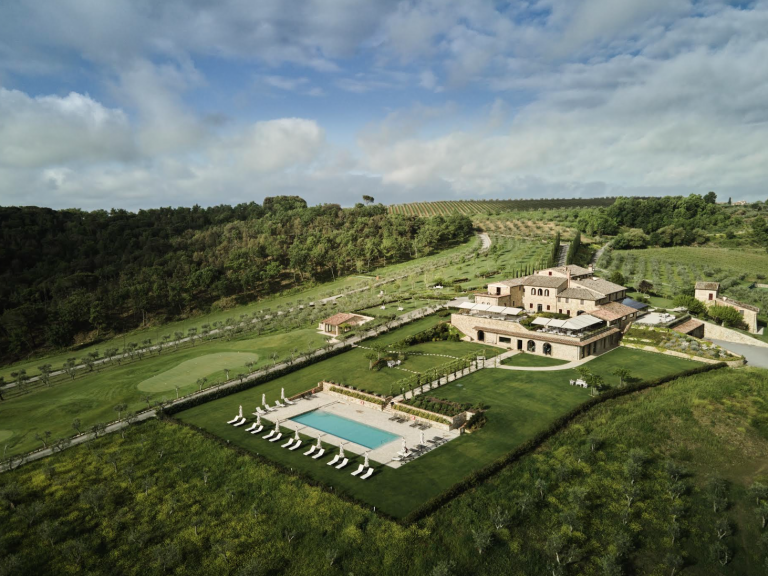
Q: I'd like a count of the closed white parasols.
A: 11